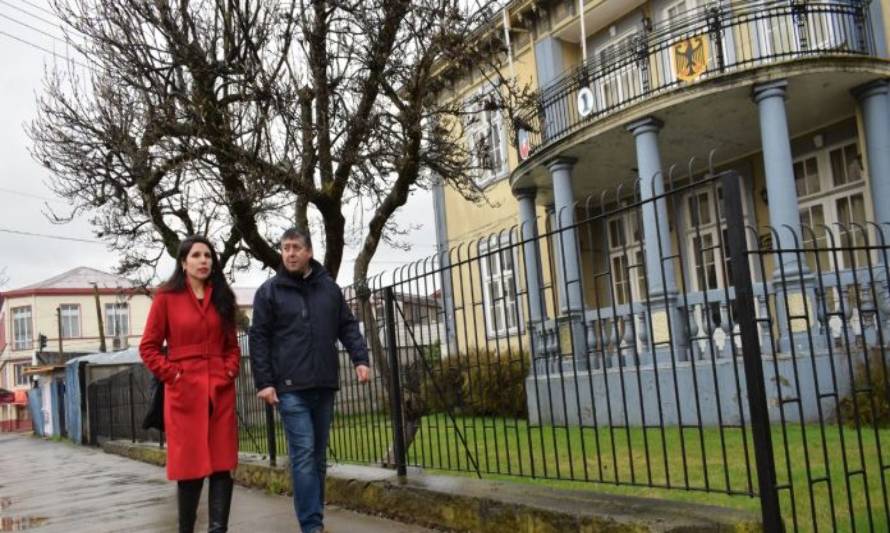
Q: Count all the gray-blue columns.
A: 5